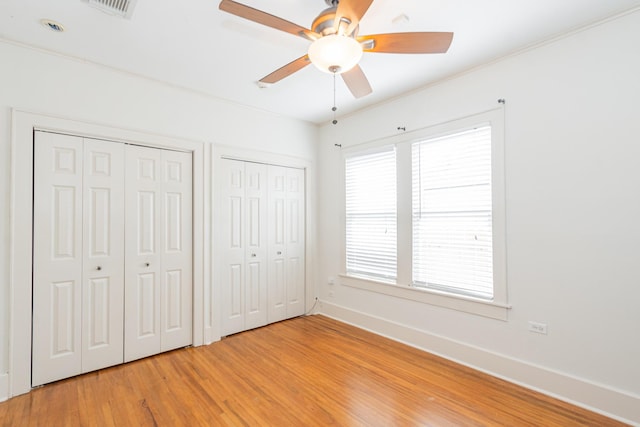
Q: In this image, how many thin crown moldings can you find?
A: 2